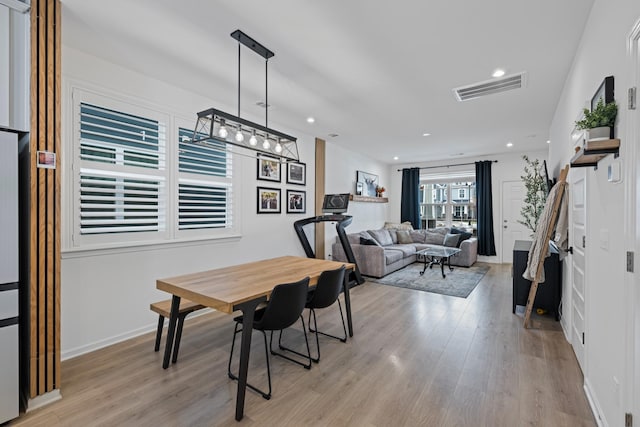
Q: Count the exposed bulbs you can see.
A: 5